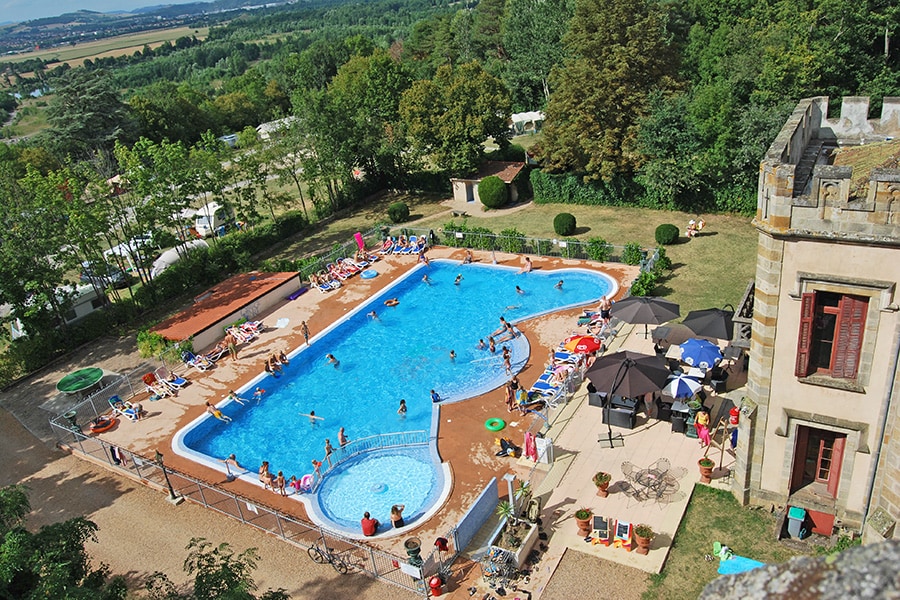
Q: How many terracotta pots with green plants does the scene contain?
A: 4